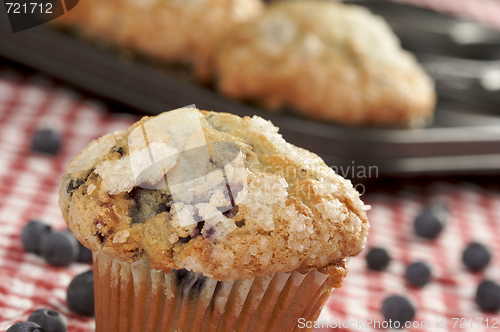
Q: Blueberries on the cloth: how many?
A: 13